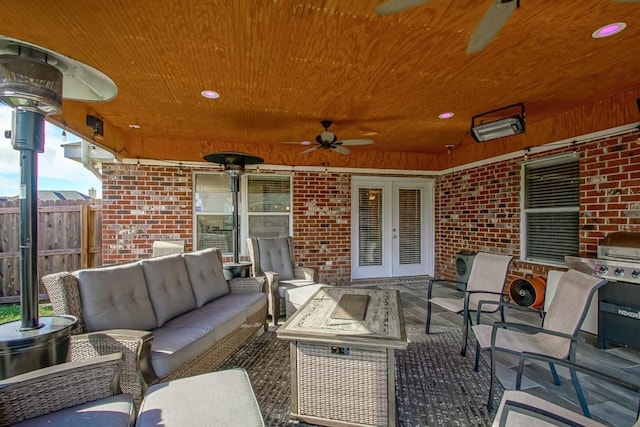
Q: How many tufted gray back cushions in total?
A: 4